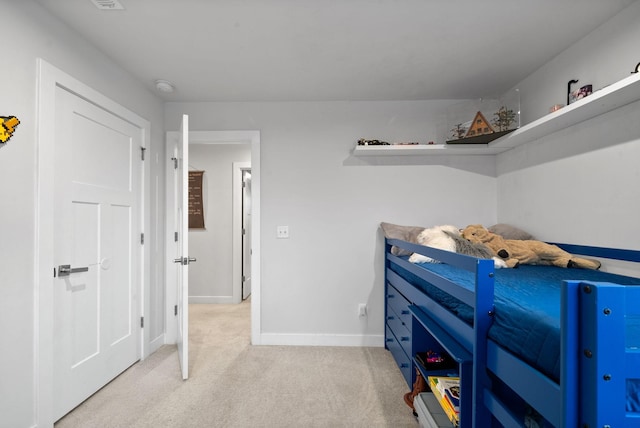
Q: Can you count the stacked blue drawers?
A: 3